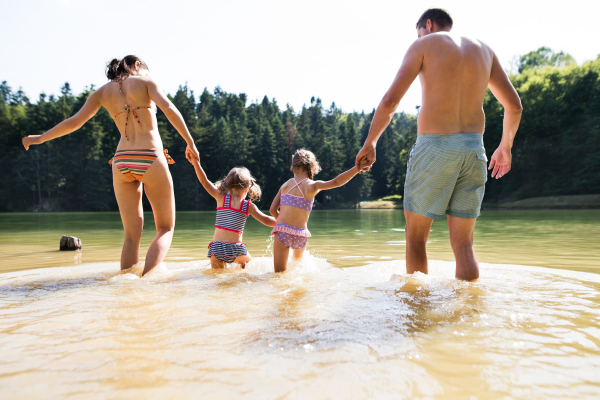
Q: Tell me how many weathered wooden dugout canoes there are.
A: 0